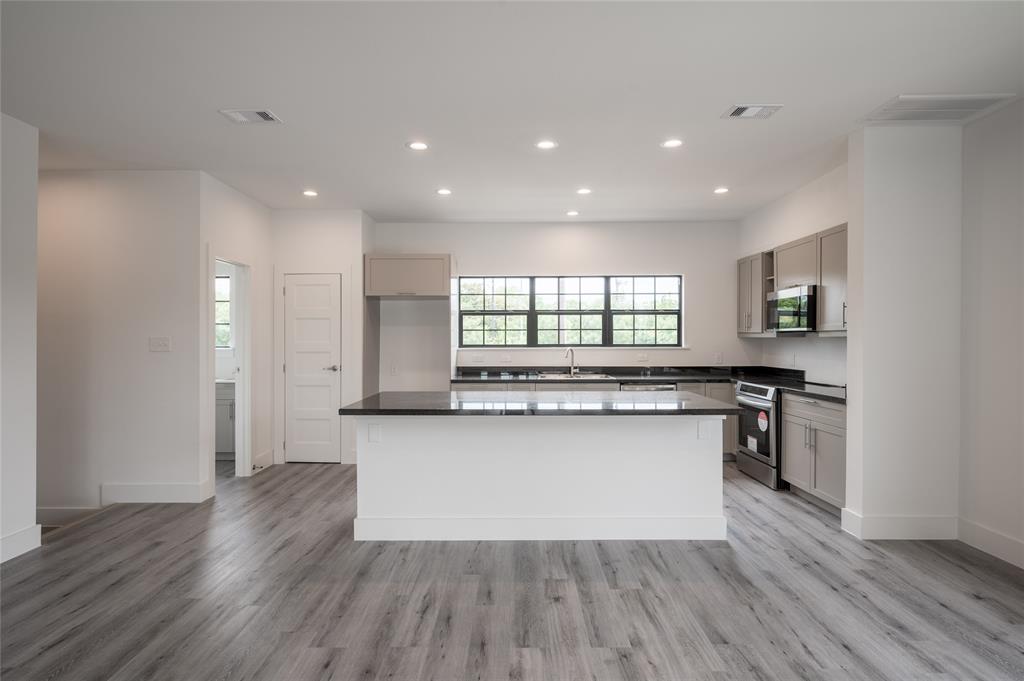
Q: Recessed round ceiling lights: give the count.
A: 8